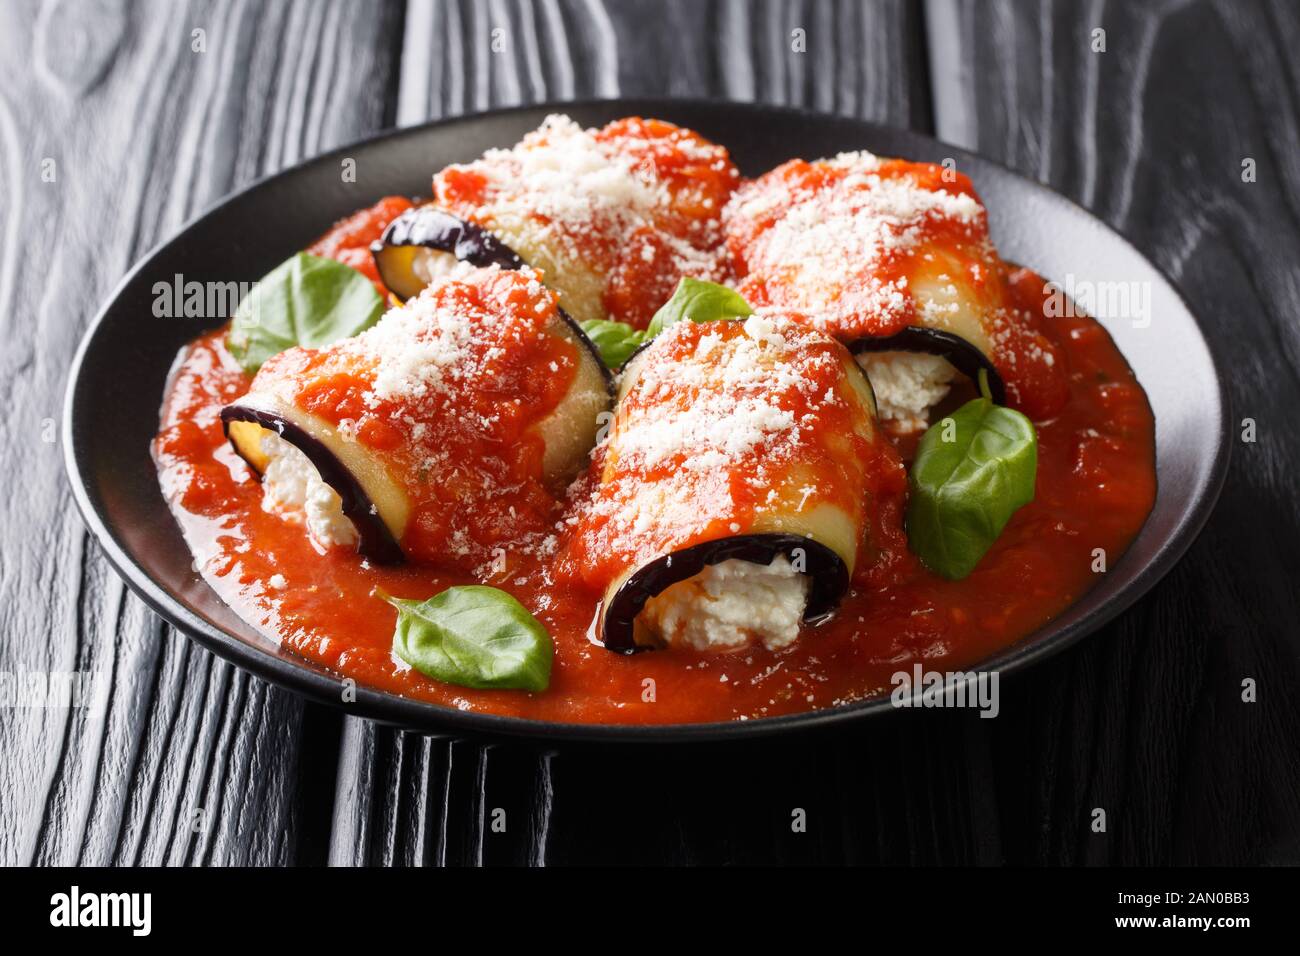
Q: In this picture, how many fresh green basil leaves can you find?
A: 5